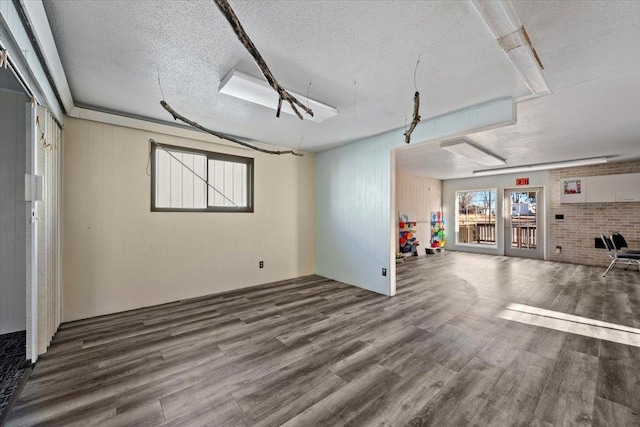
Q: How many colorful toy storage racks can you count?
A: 2